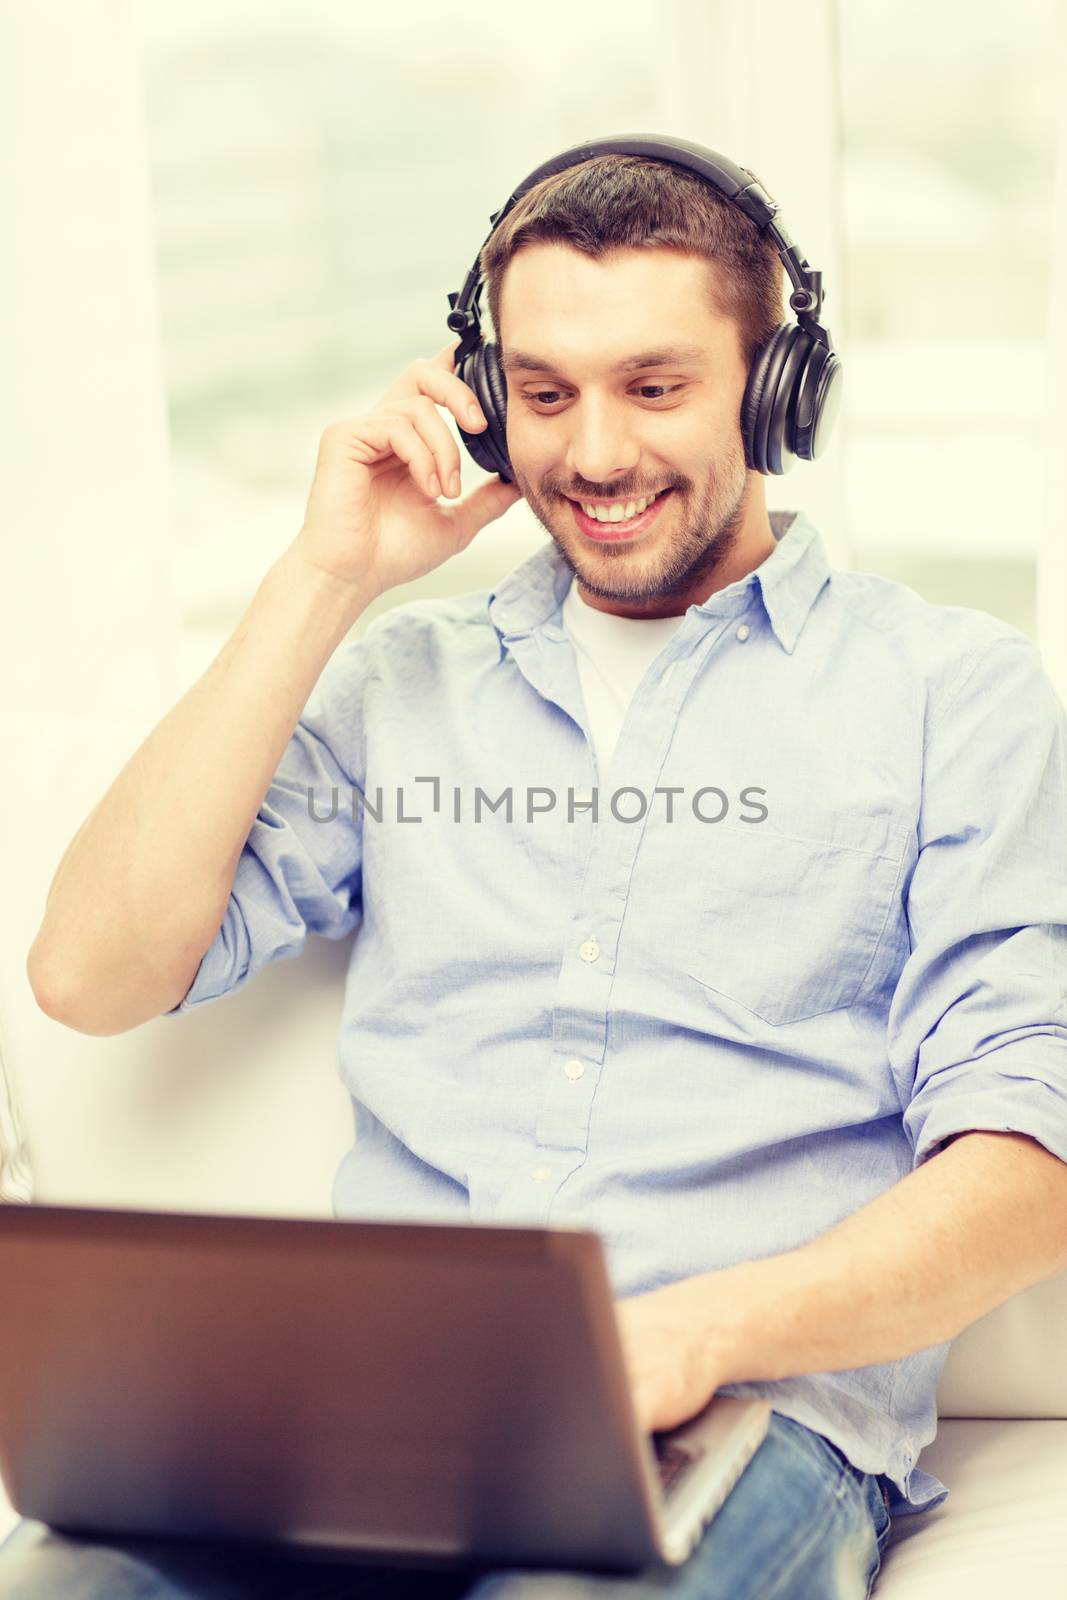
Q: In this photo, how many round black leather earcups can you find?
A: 2